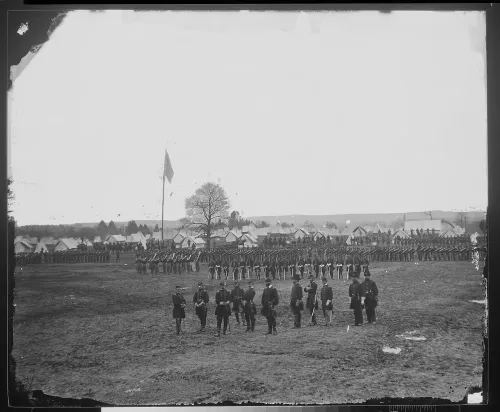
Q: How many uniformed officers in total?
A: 11